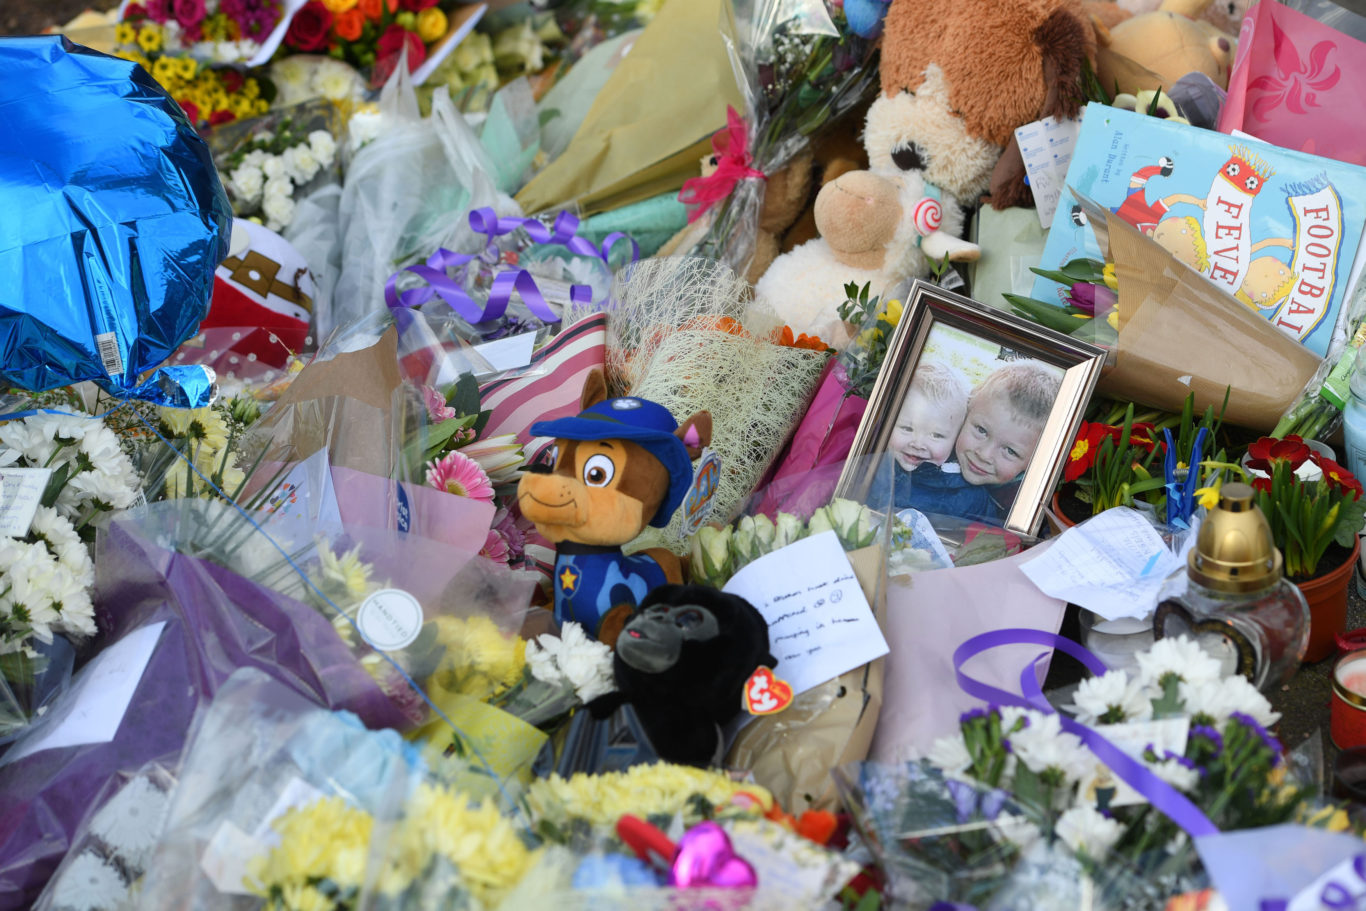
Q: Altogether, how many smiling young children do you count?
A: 2